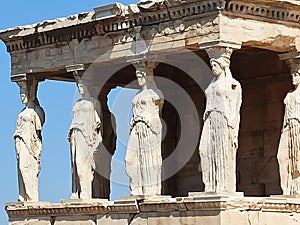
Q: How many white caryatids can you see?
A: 5